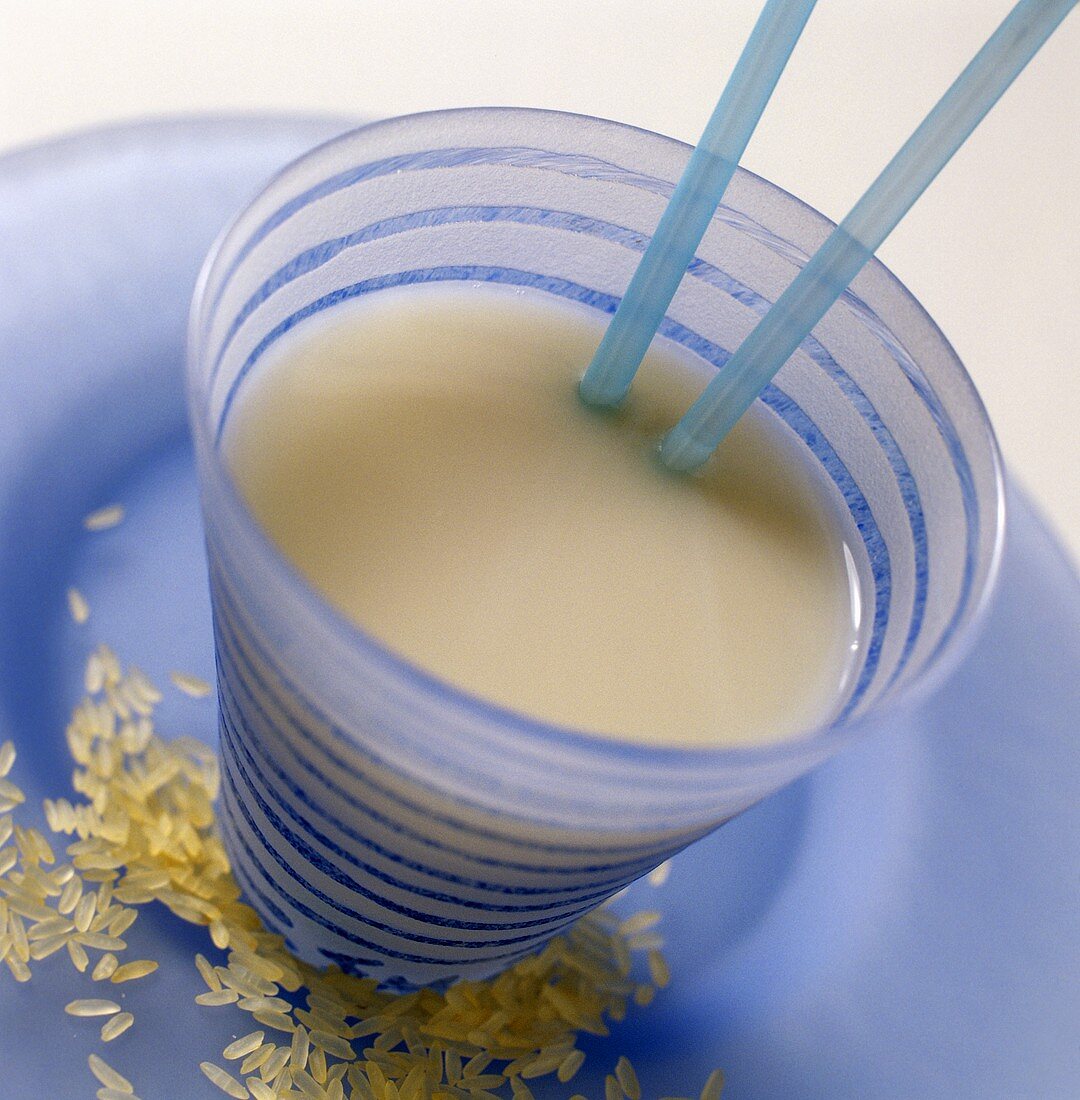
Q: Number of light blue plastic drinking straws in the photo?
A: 2